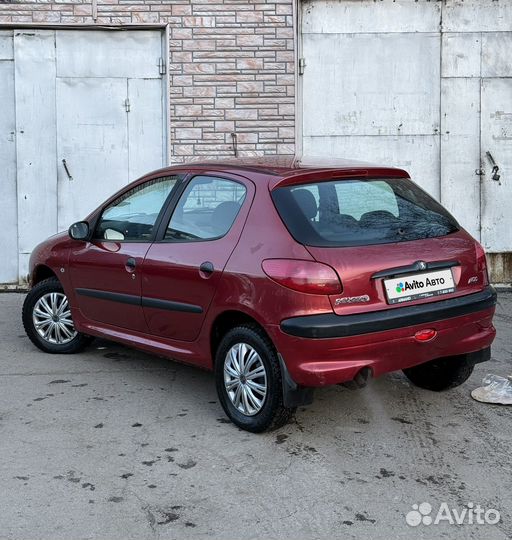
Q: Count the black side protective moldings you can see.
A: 2